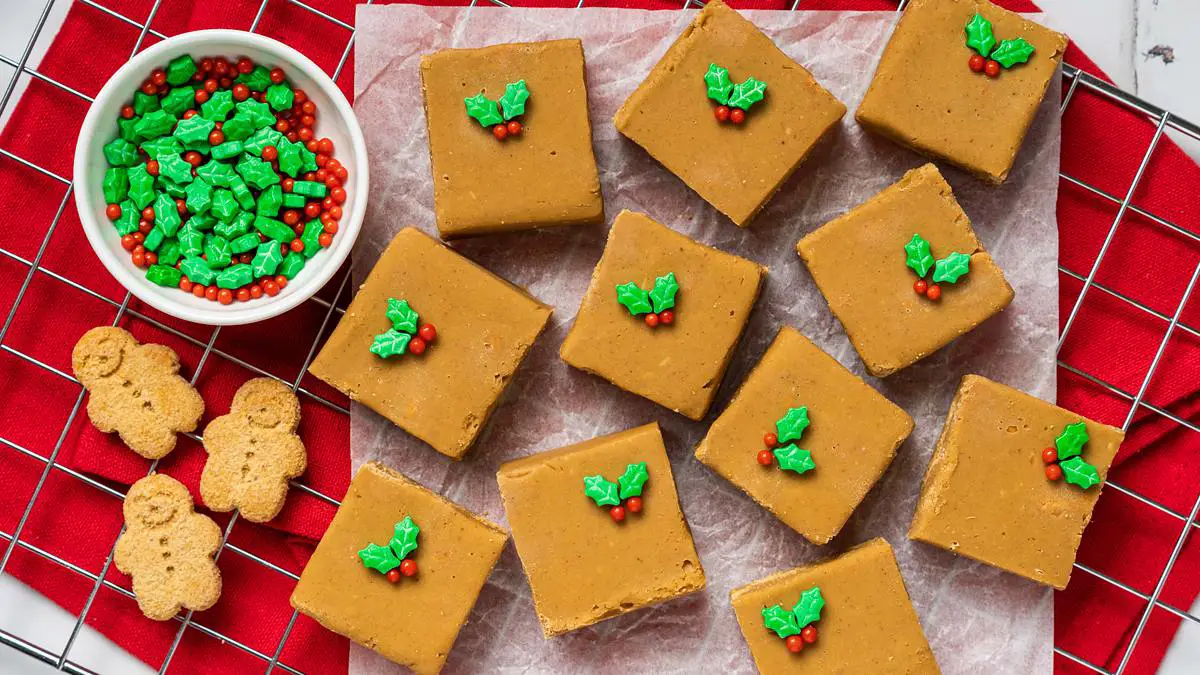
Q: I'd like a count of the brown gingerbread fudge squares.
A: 11